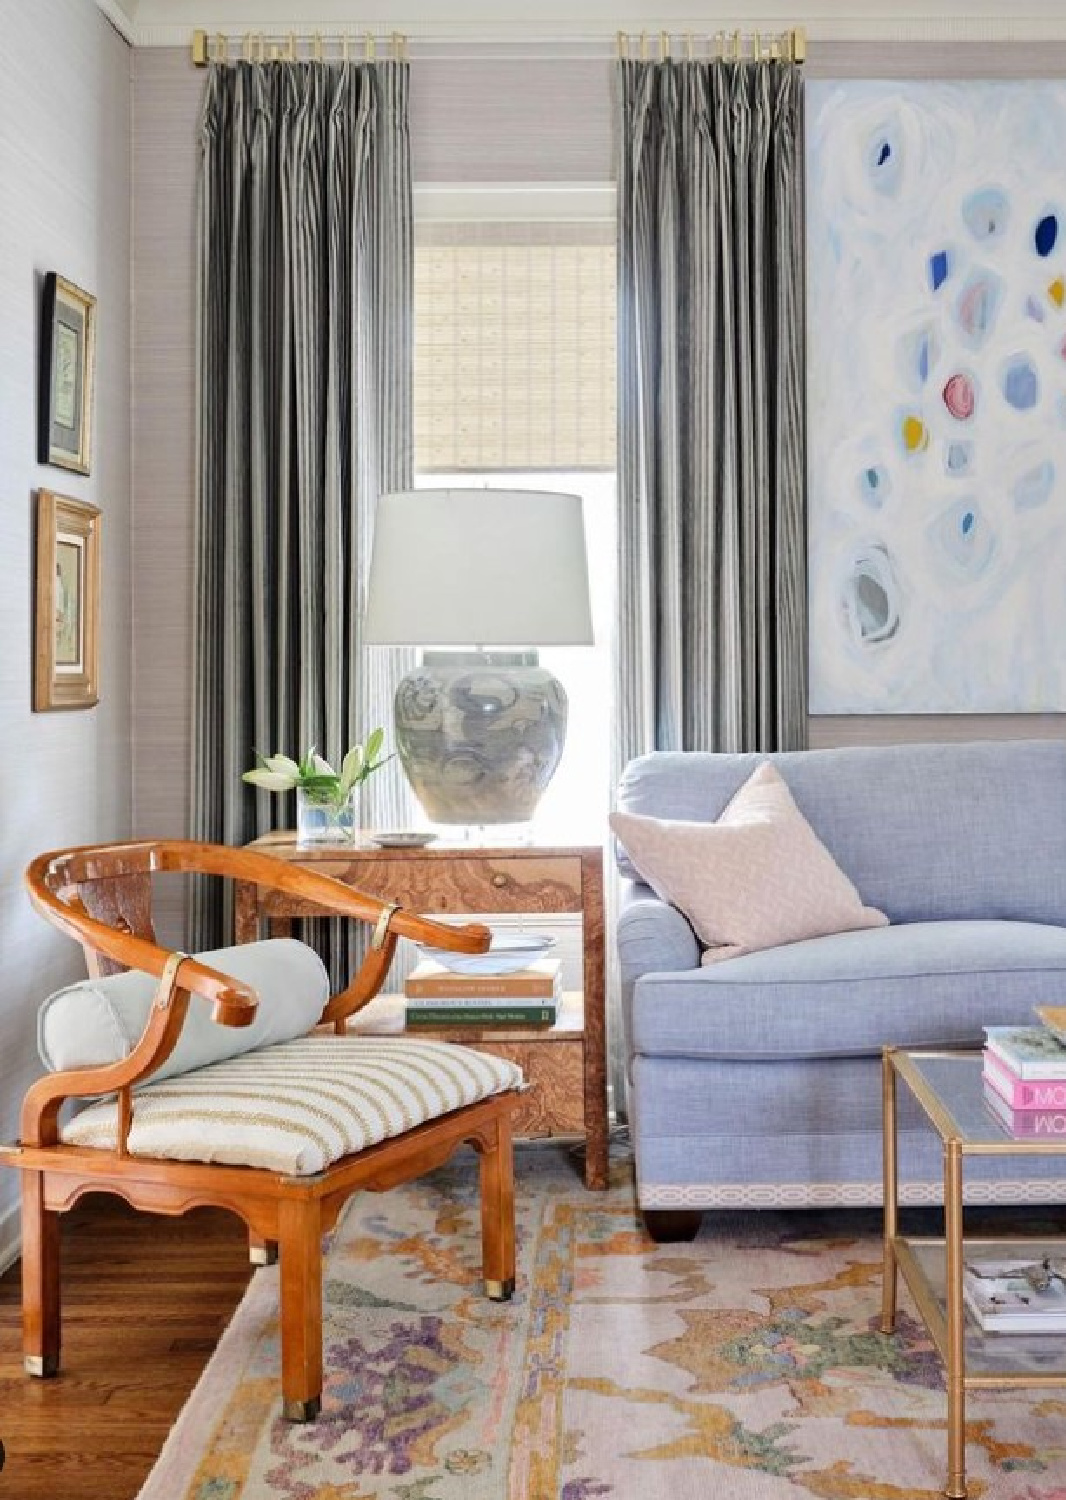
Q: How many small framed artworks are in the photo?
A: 2